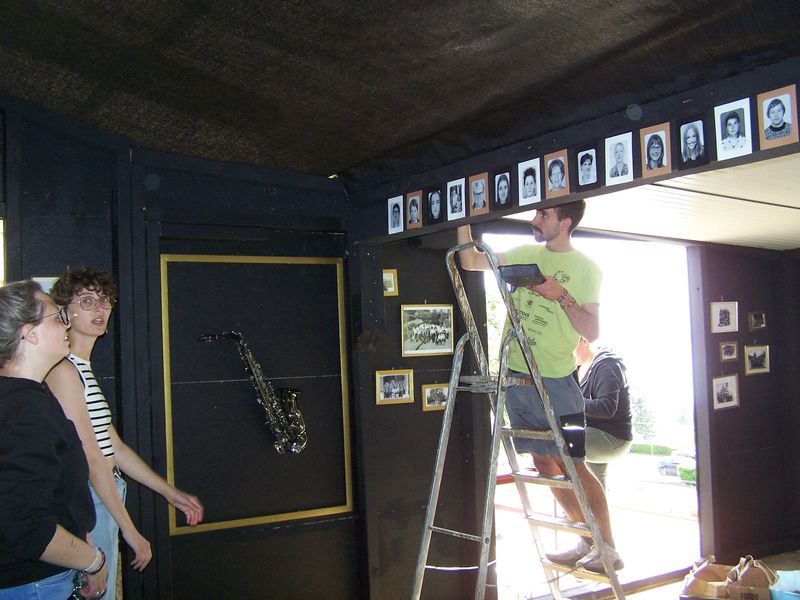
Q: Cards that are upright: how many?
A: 14